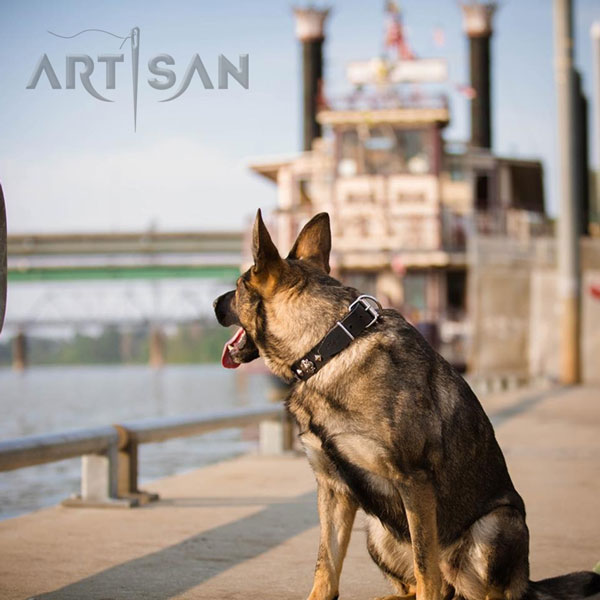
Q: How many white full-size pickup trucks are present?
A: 0